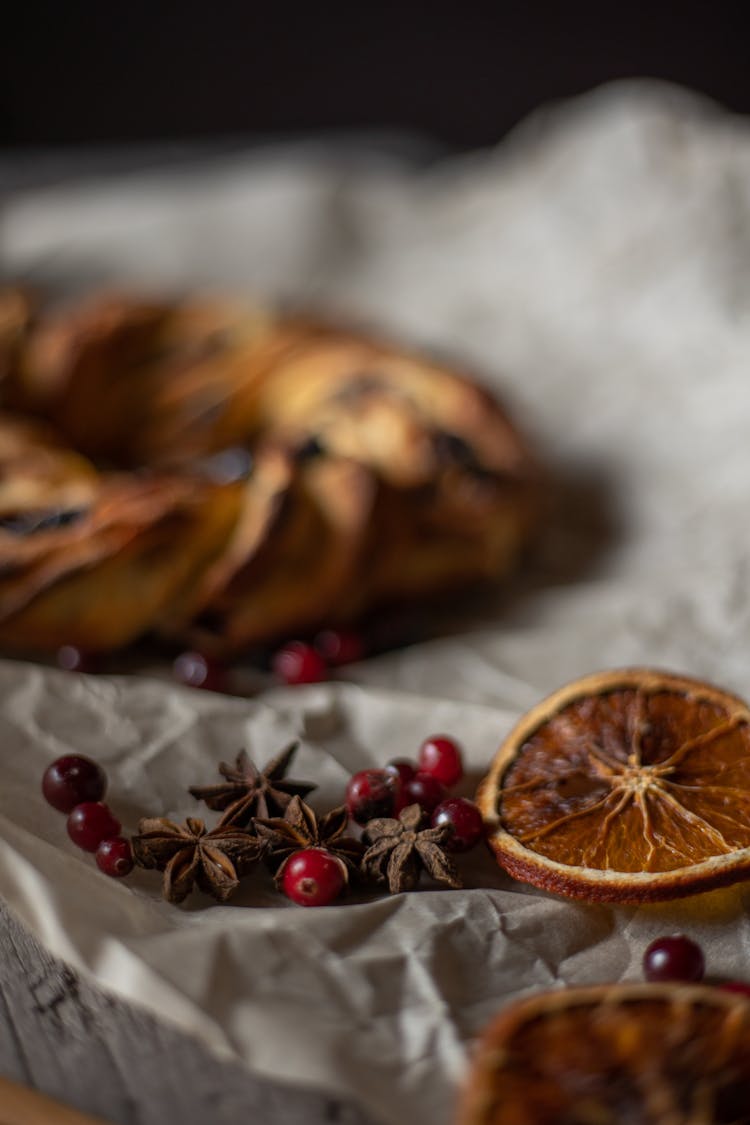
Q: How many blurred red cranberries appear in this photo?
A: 4